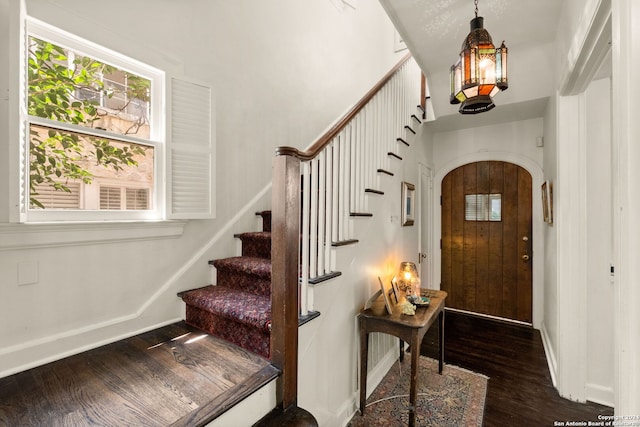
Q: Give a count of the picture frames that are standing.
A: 2